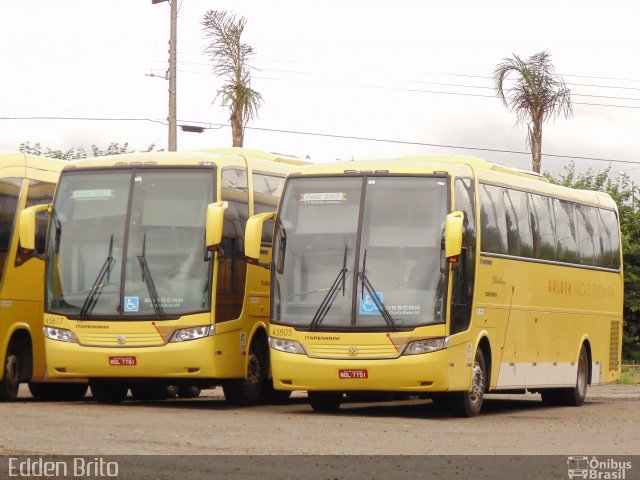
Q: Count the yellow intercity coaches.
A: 3